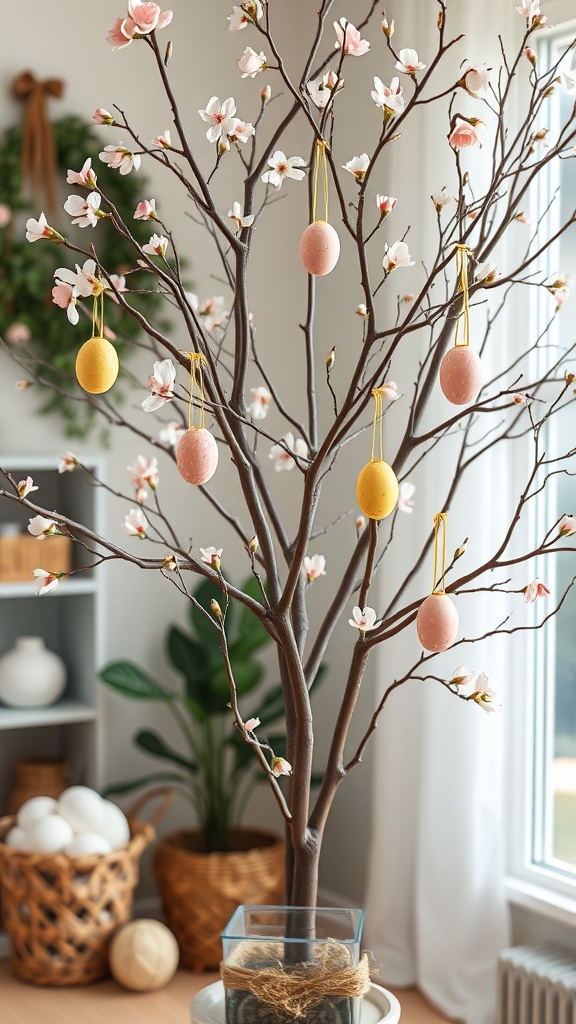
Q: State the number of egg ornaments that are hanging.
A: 6